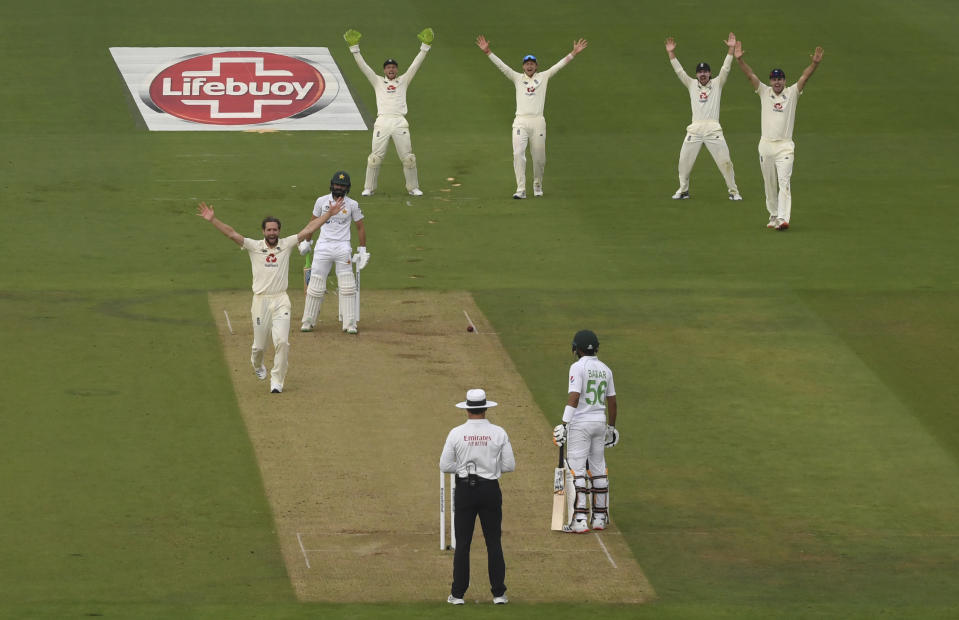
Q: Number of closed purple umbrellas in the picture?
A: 0